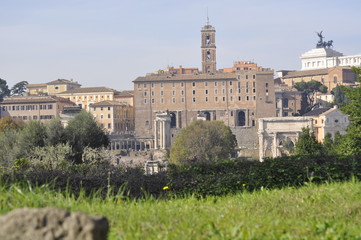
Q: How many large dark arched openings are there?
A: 3